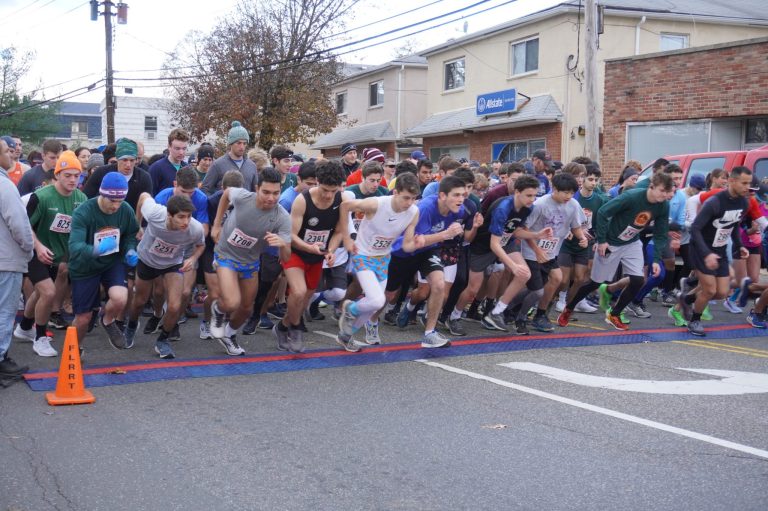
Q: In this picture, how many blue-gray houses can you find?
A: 1